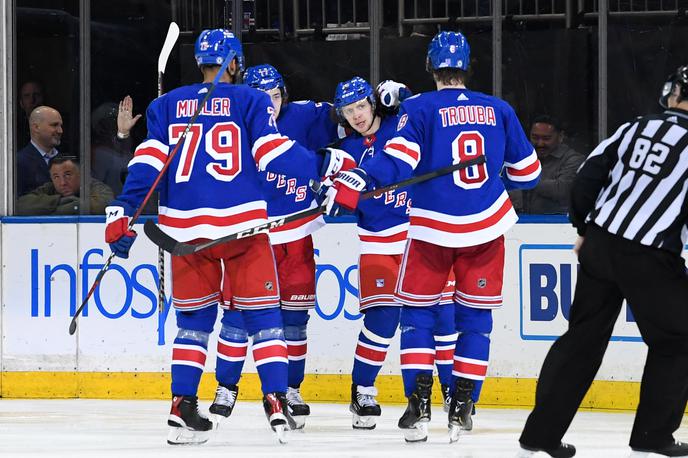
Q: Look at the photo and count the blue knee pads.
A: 8